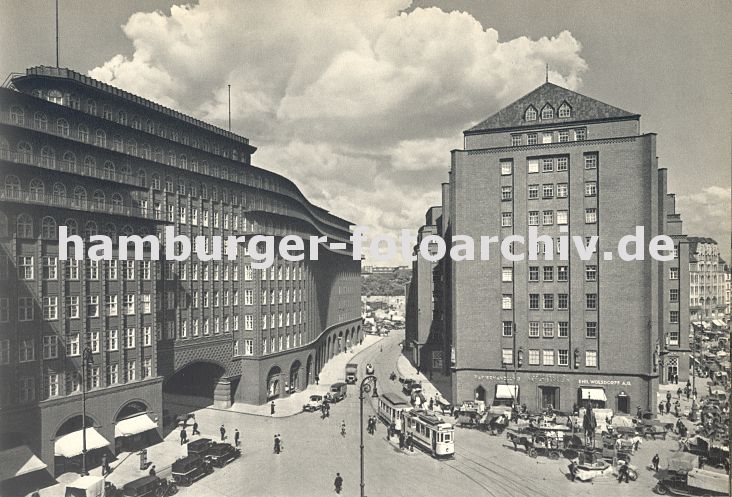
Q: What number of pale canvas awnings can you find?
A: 5